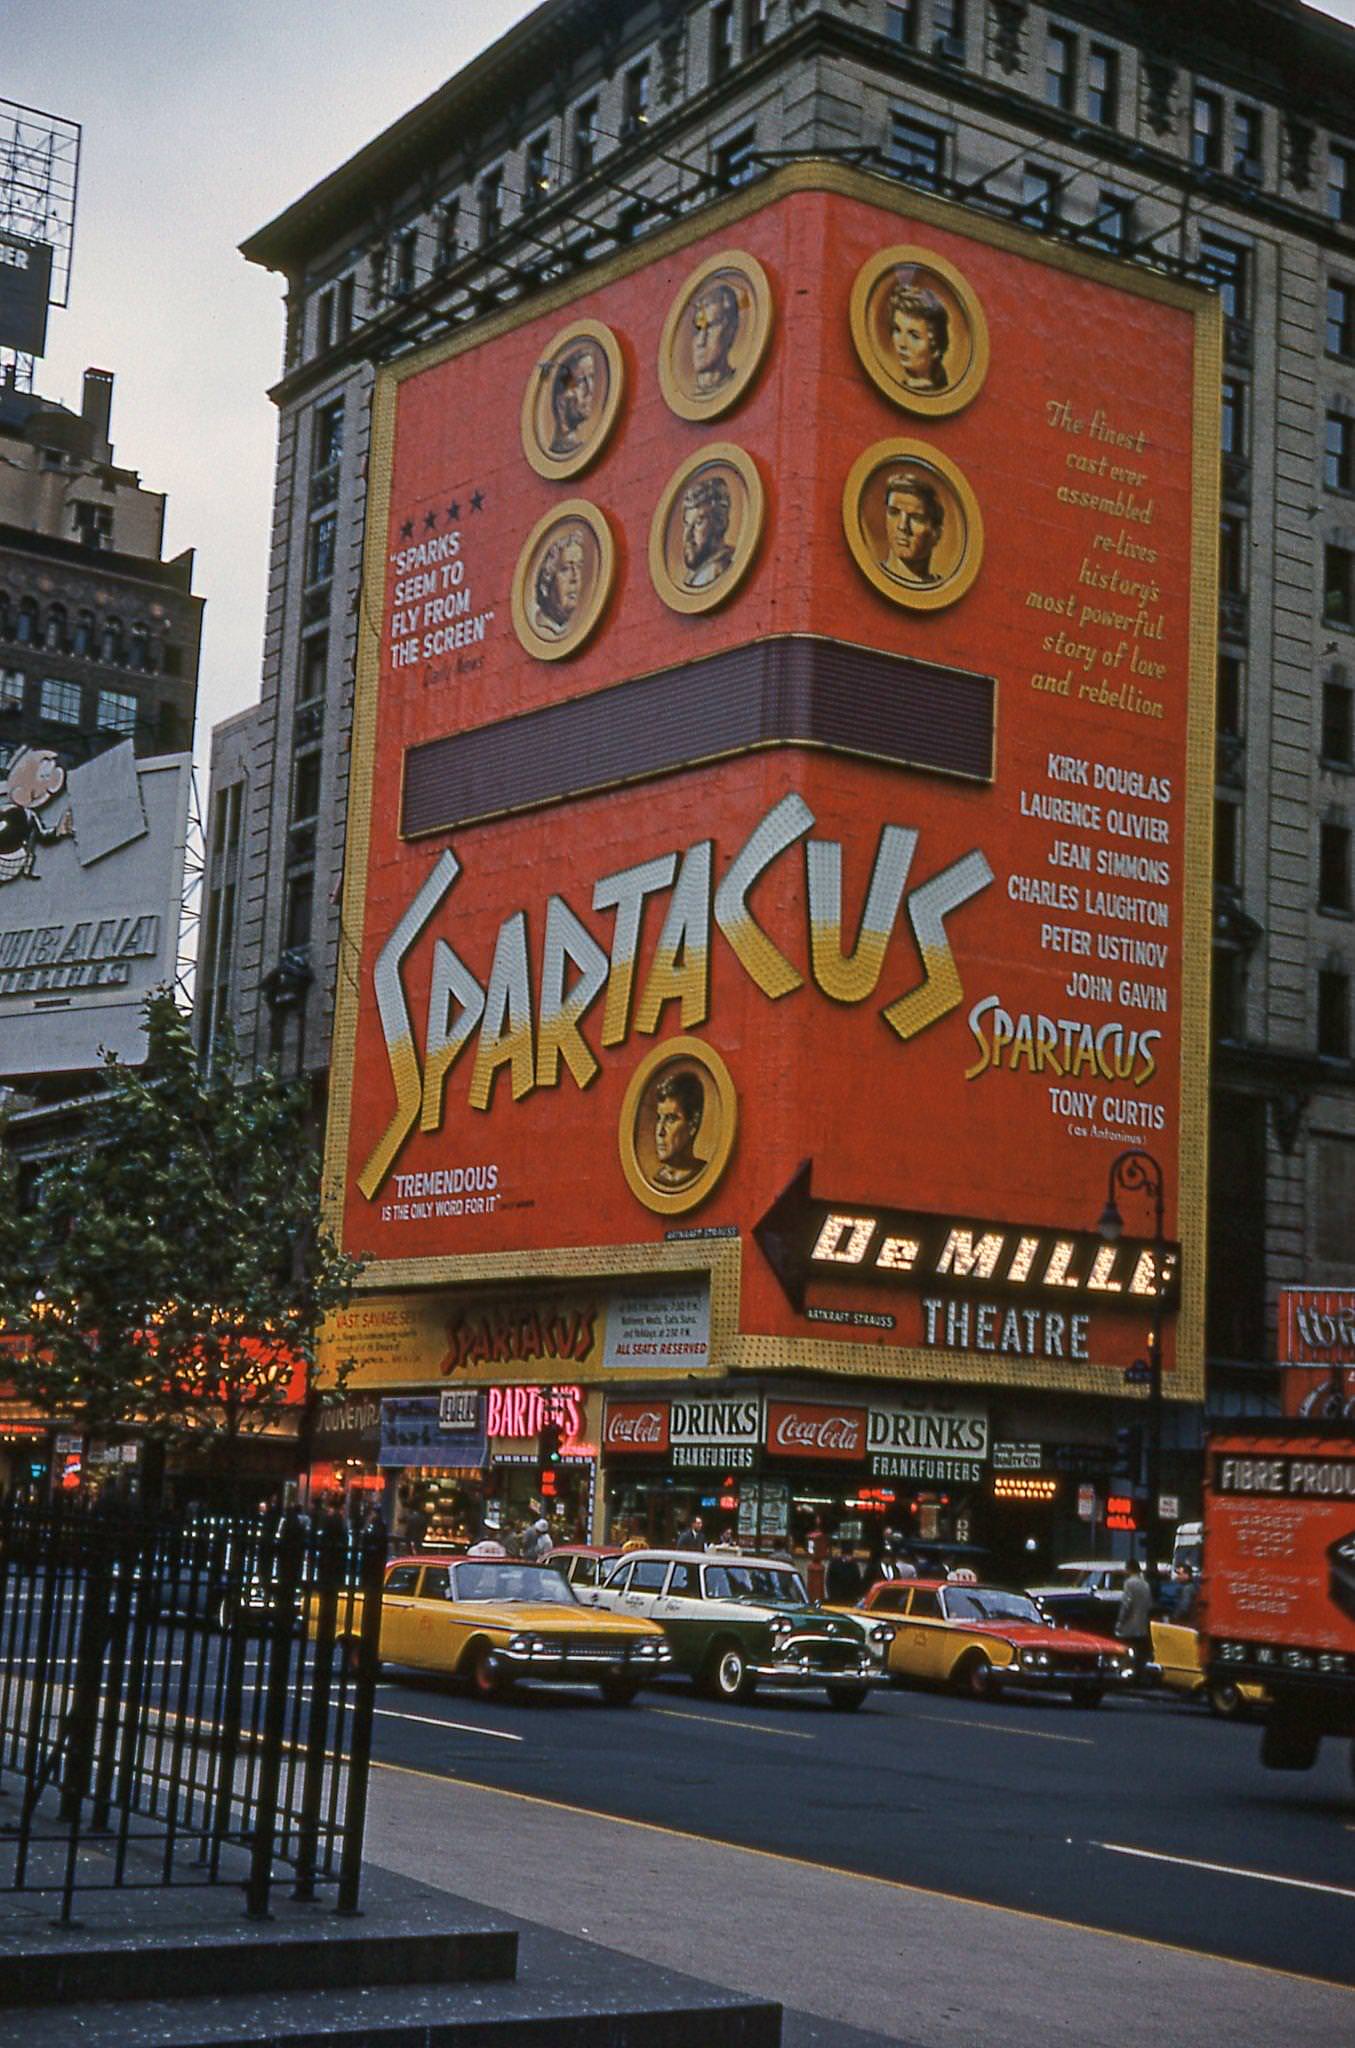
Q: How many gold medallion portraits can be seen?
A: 7